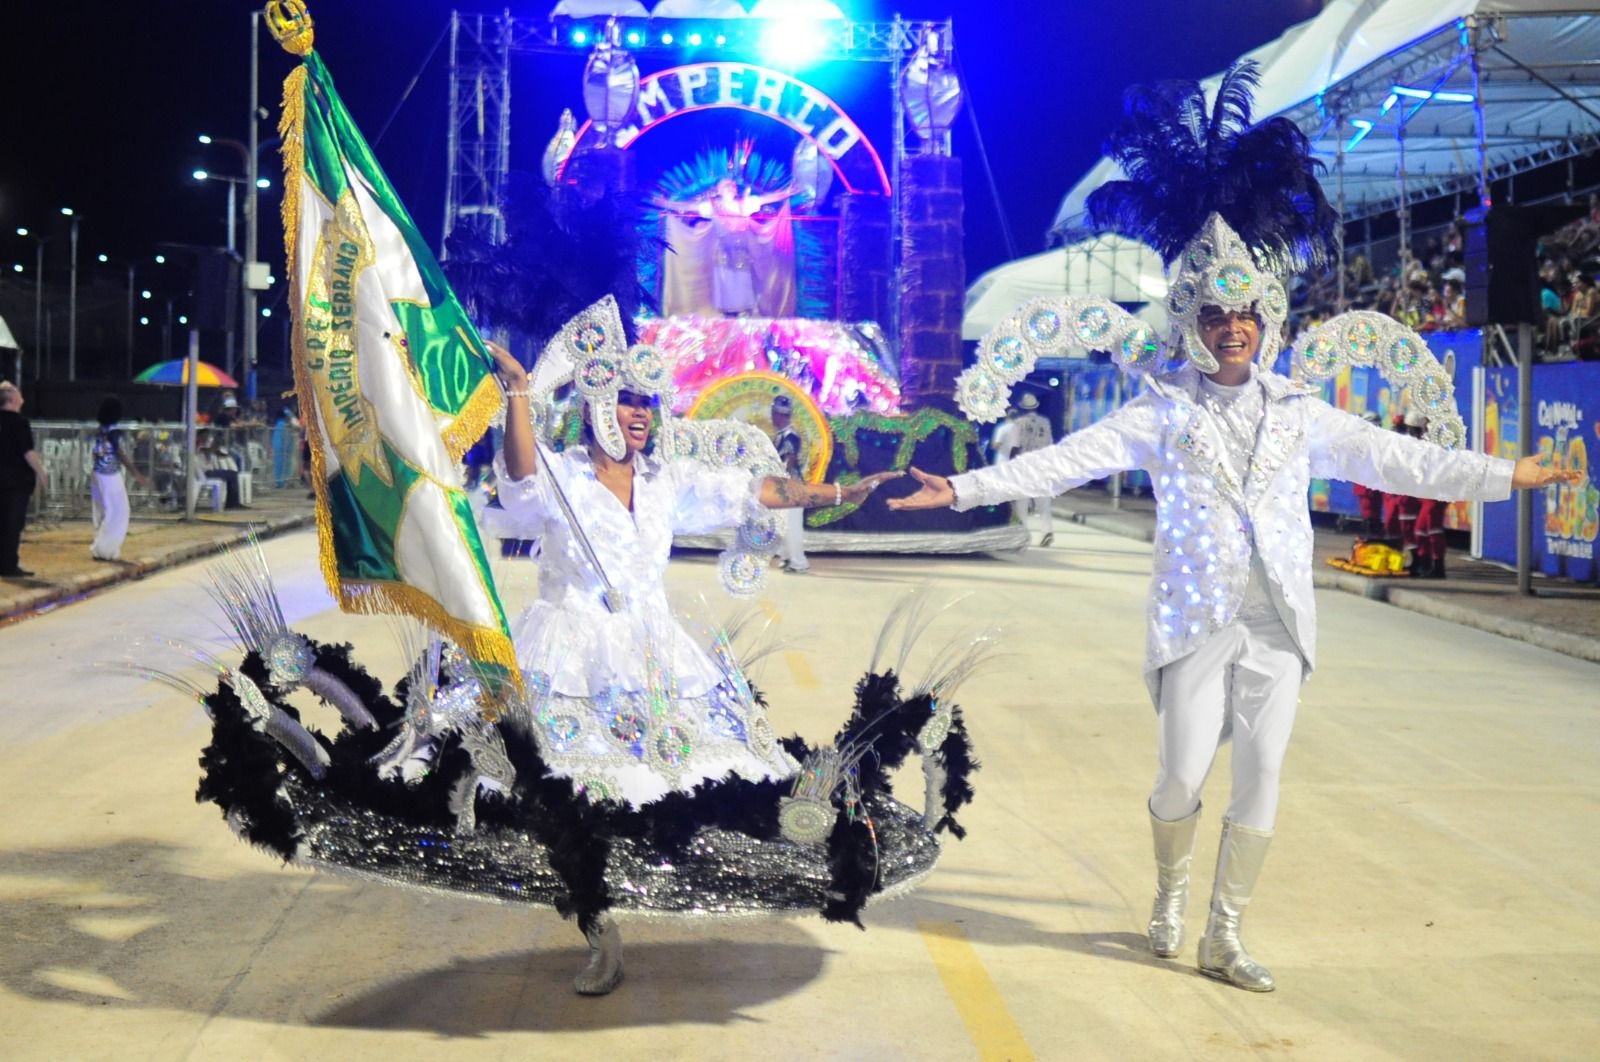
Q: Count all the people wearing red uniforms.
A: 3